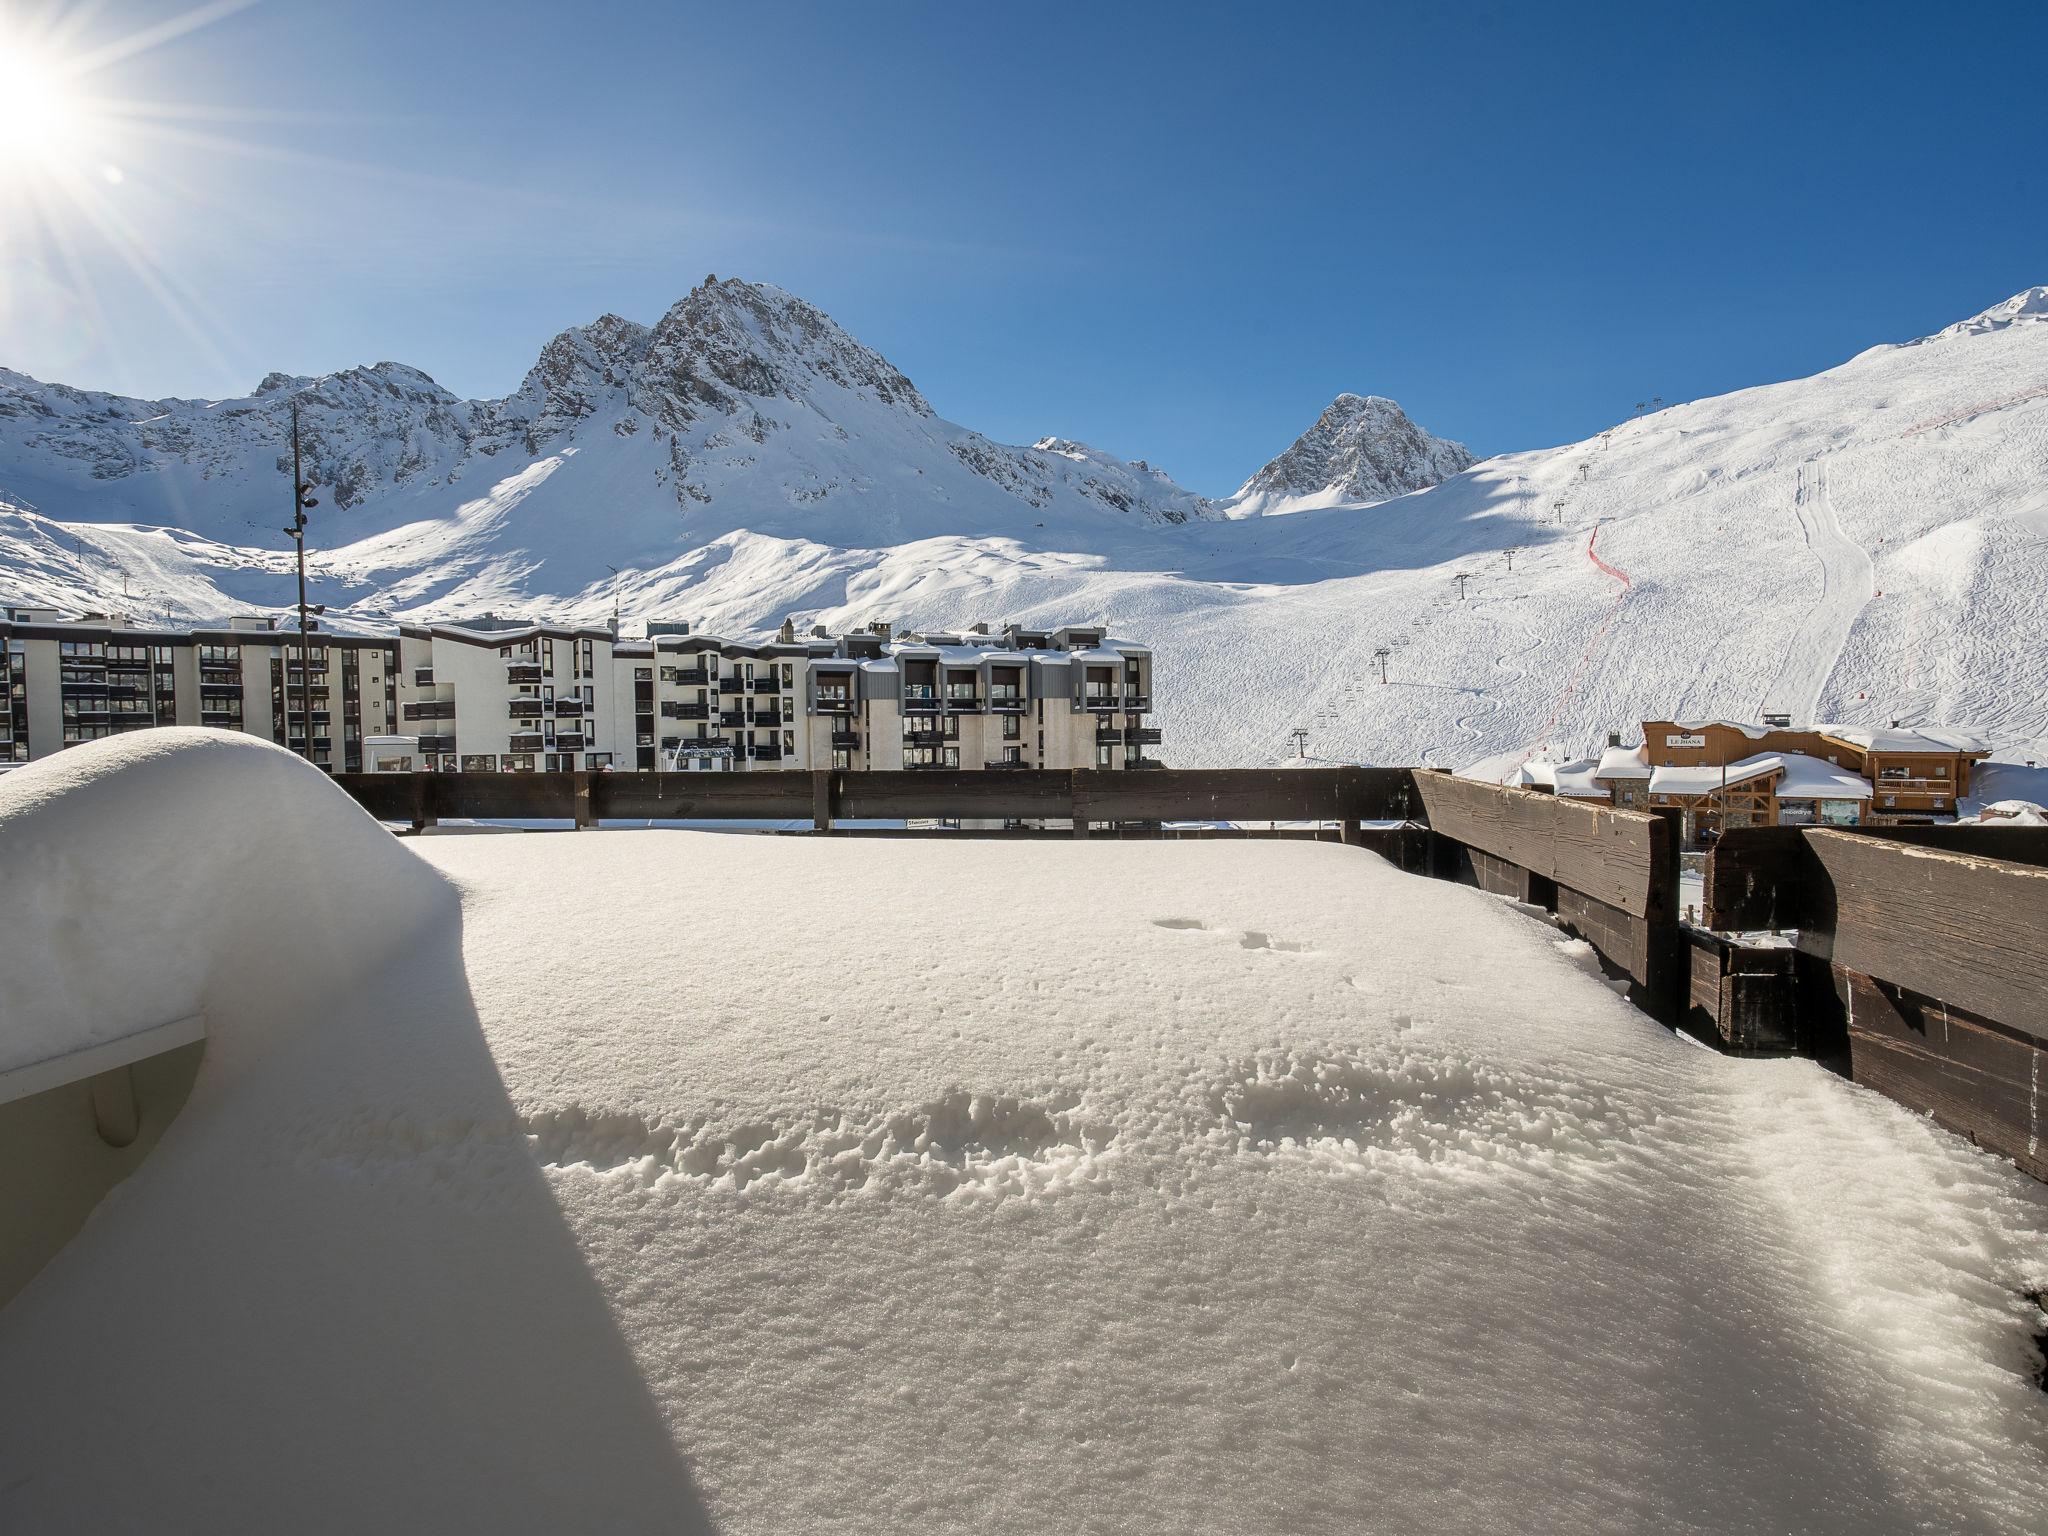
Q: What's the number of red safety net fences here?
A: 2